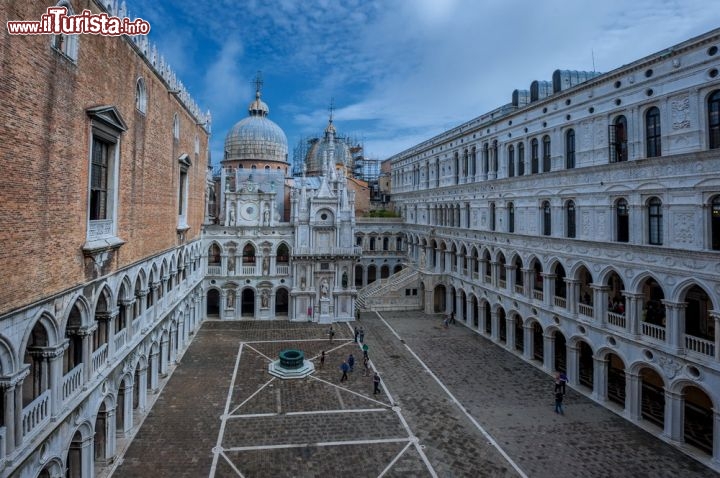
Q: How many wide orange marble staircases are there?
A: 0